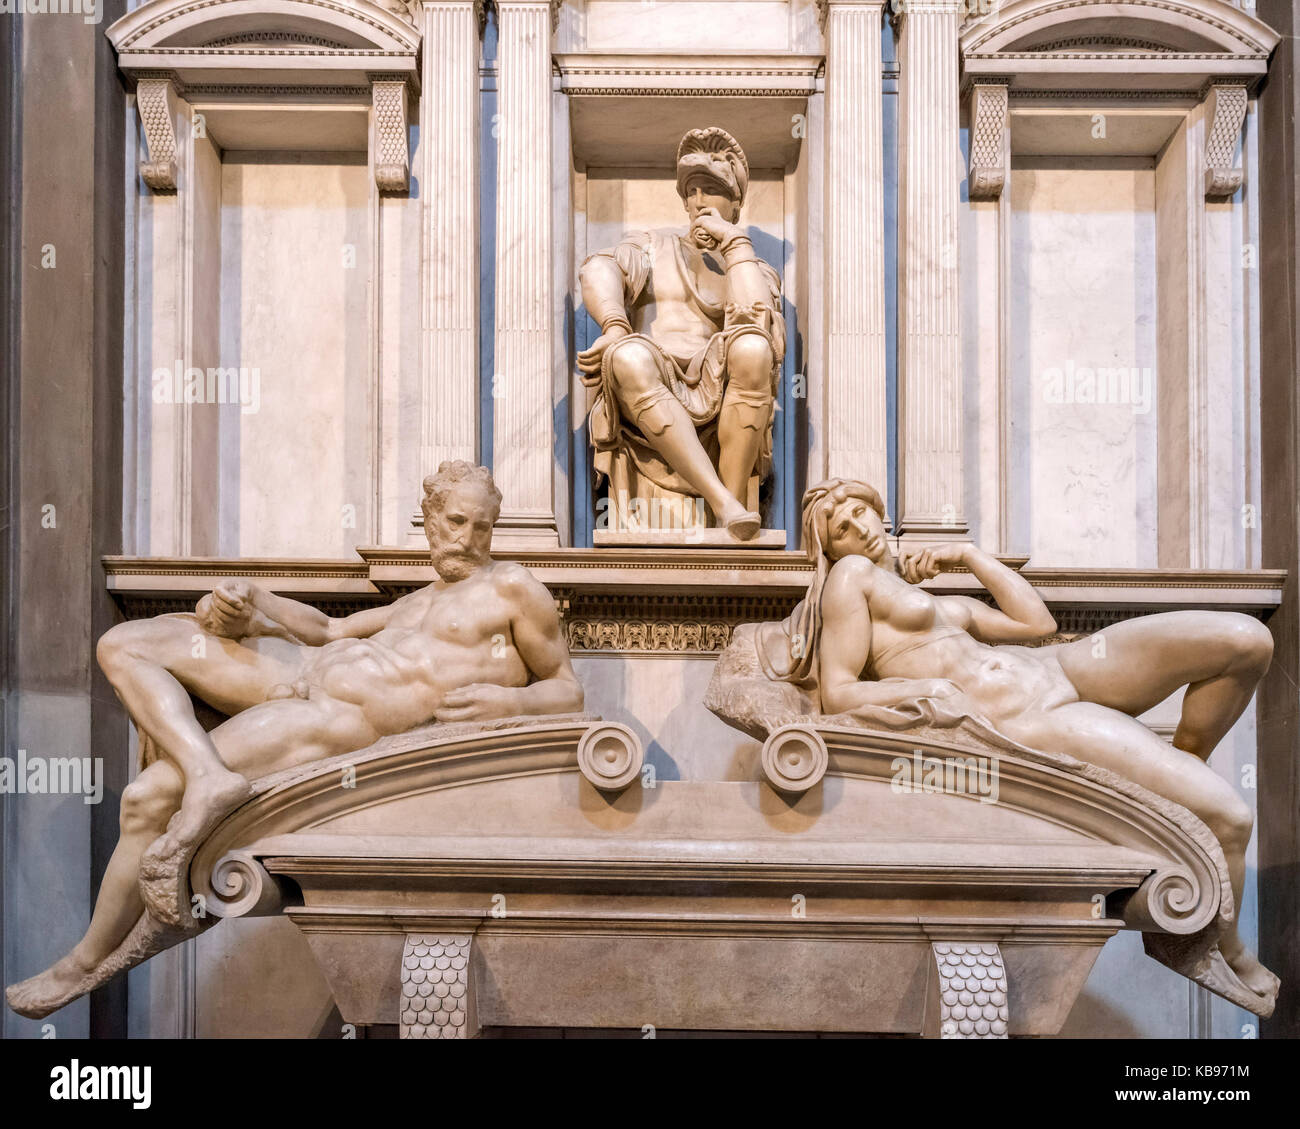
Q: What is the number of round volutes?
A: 4